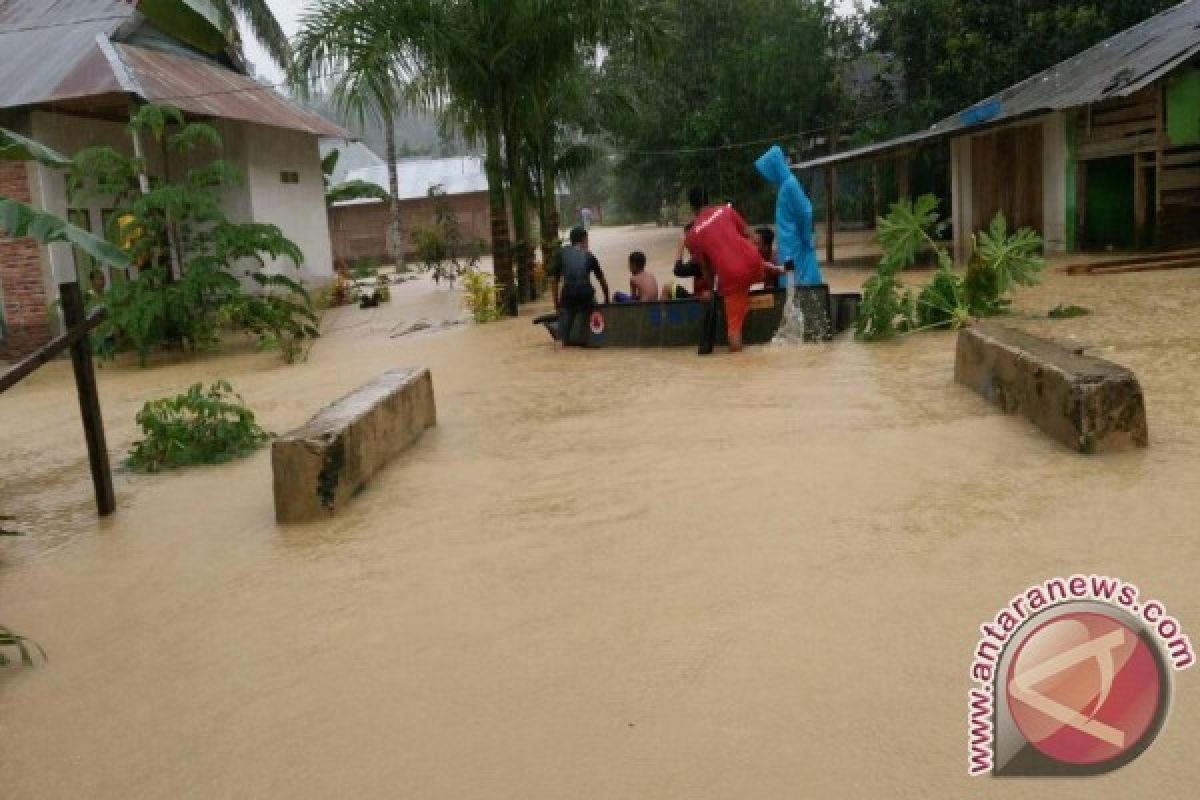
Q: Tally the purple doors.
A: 0